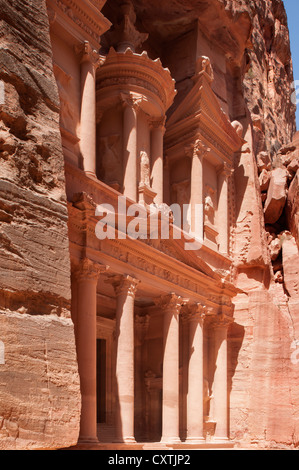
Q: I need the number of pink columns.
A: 10